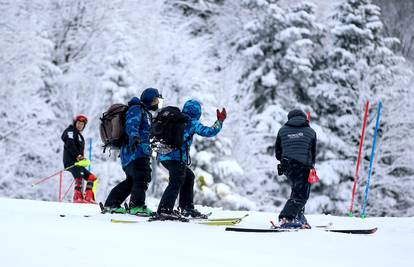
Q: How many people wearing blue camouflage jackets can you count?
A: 2